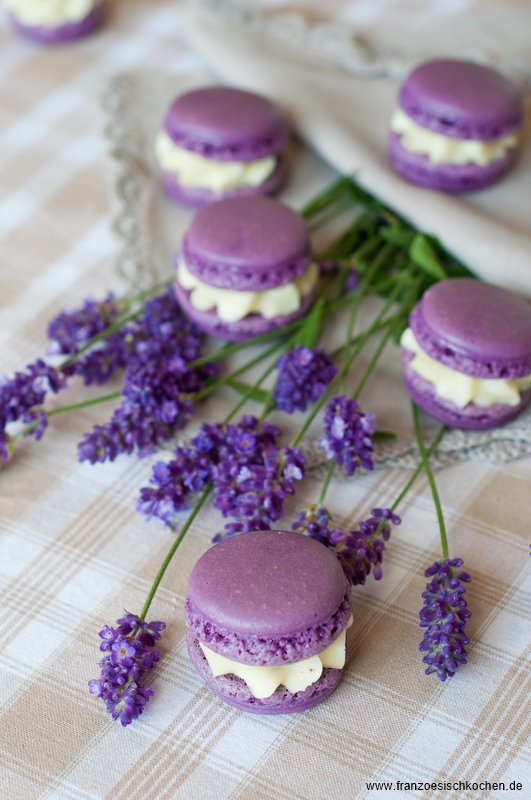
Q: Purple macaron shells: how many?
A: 11